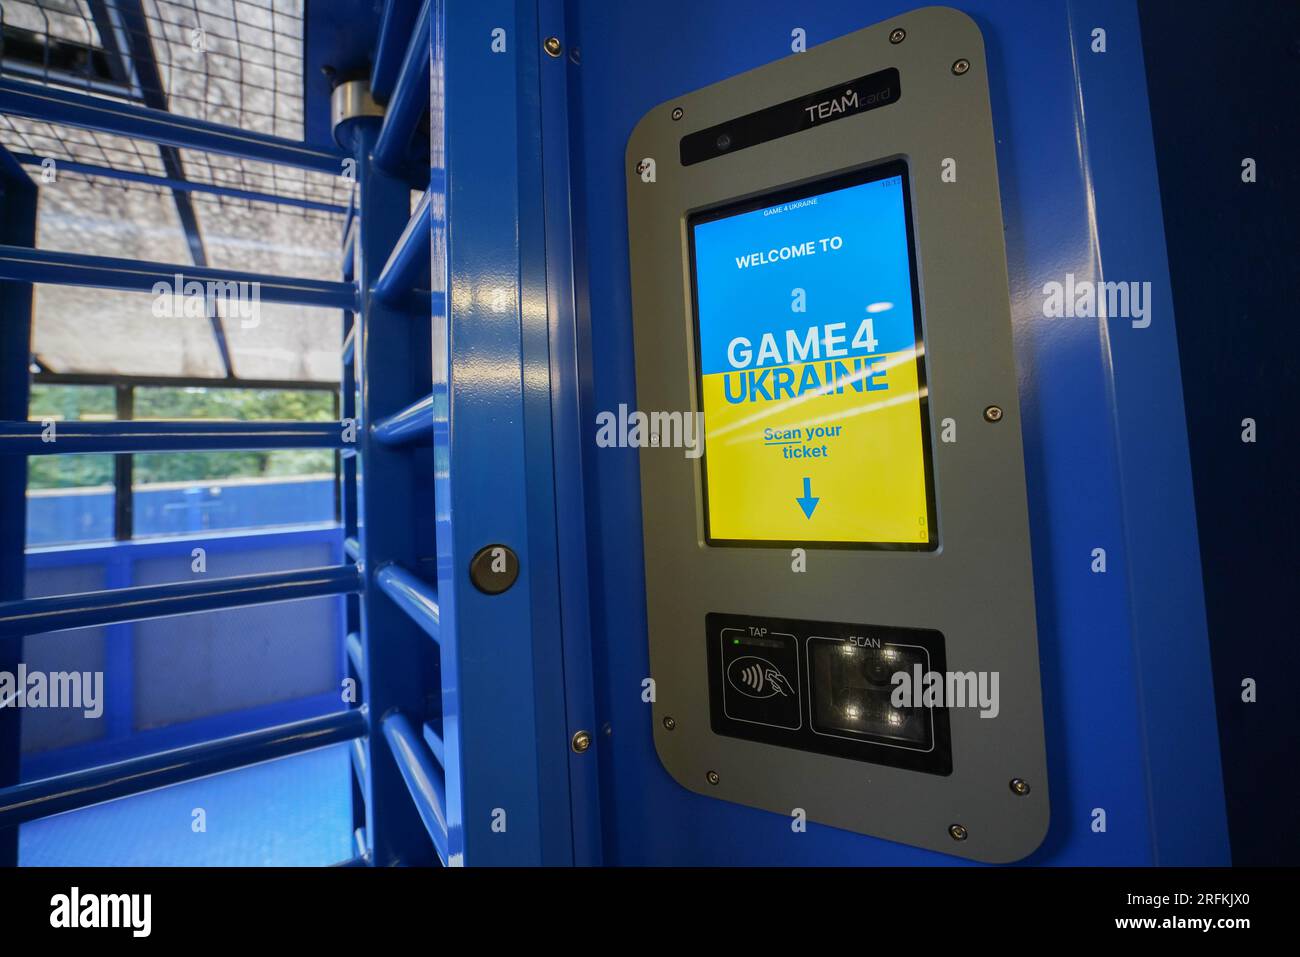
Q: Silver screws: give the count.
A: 12